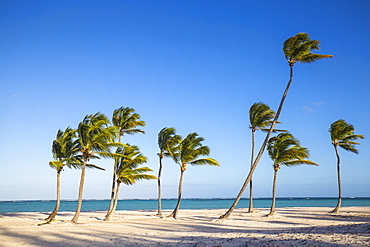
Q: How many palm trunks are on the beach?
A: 10